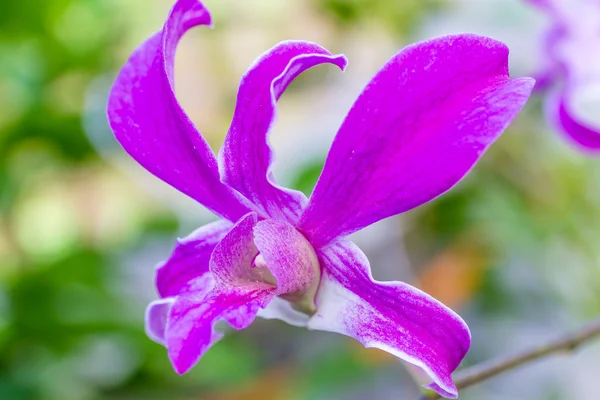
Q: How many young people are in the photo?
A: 0